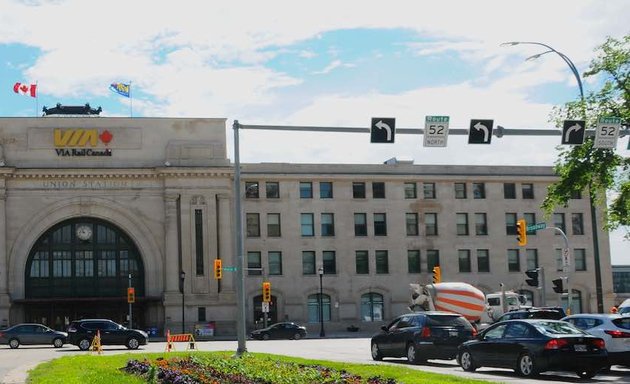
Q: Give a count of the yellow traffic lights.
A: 5